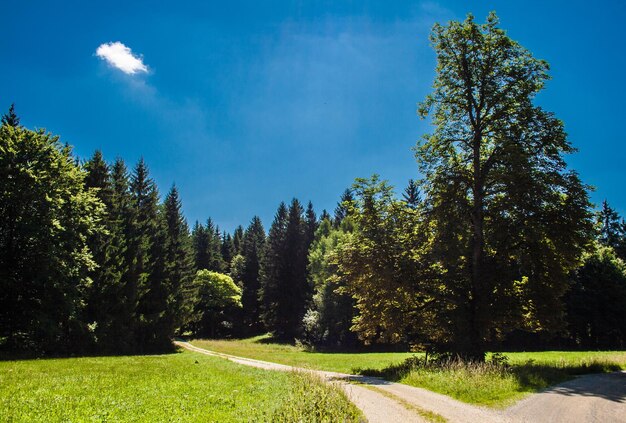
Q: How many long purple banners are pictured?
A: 0